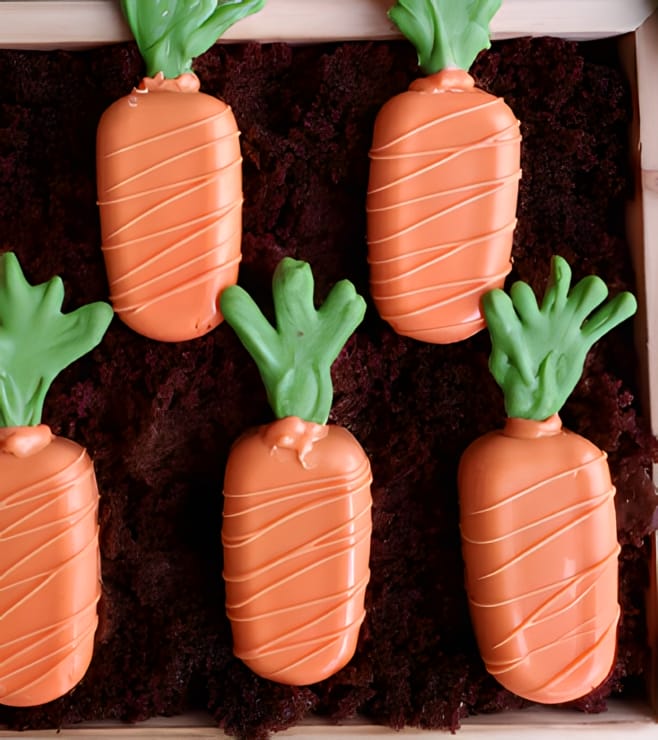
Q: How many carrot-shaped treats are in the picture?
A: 5